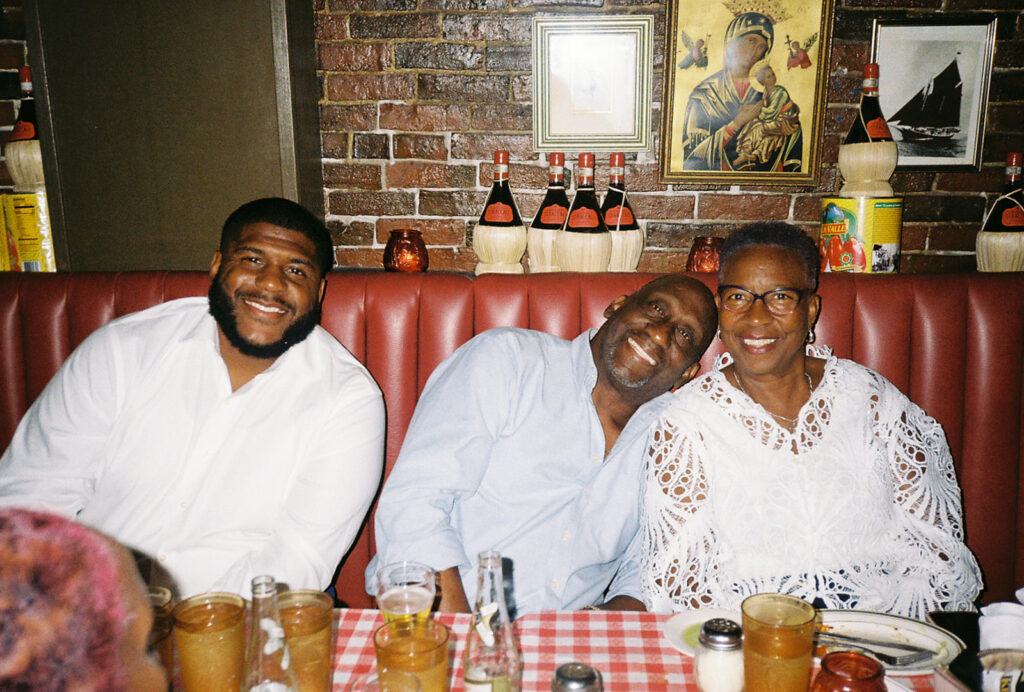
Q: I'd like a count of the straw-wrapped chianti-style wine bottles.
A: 7